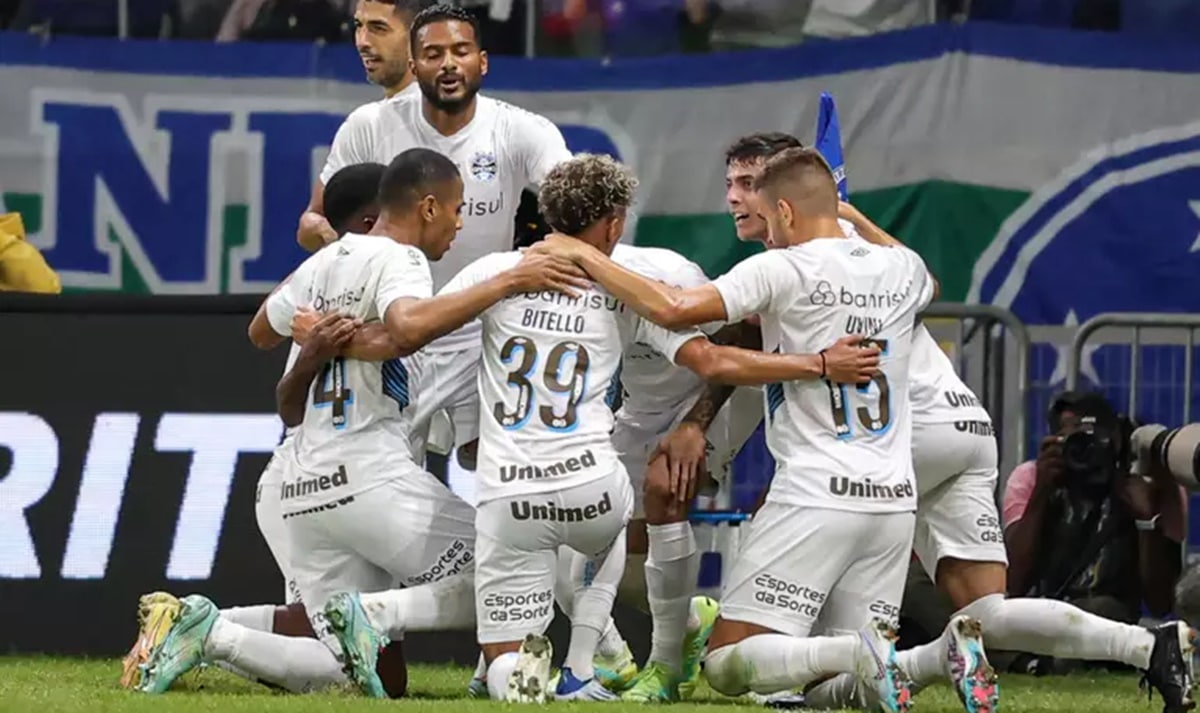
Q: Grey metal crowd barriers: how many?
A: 2